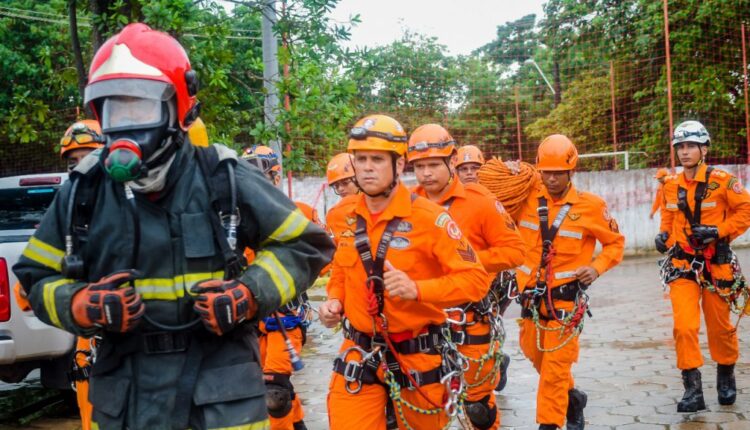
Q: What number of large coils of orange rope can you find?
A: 1